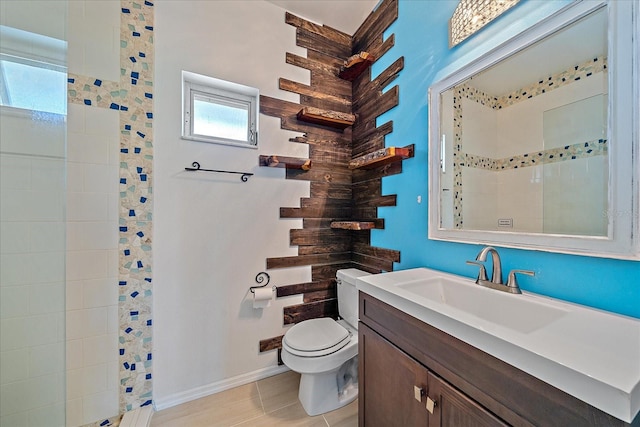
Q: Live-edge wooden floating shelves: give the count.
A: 5